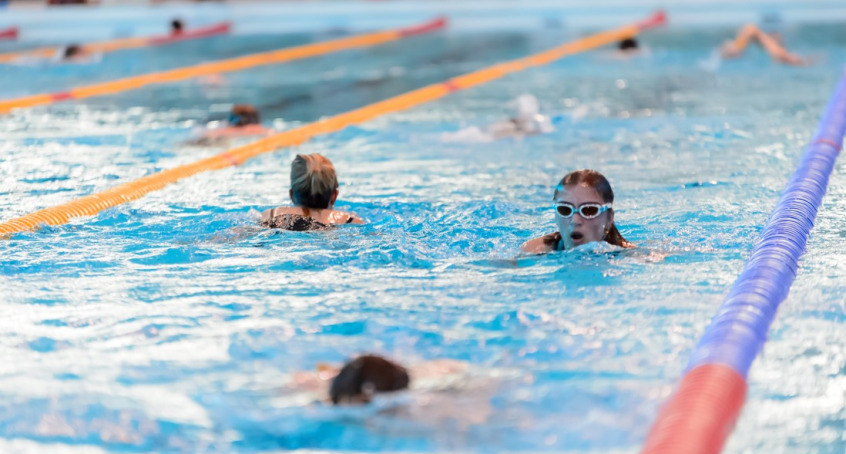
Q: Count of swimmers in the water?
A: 9